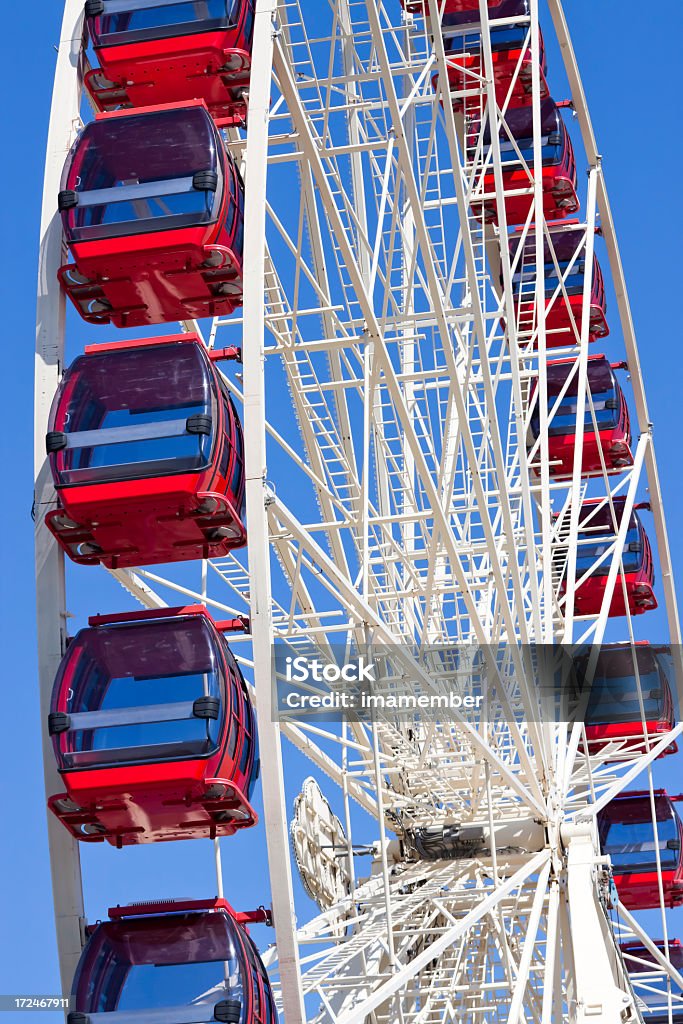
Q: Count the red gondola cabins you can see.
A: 14